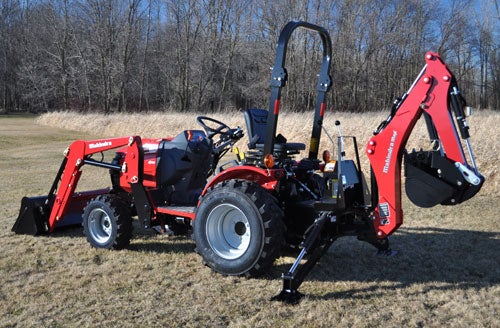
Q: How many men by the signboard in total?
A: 0